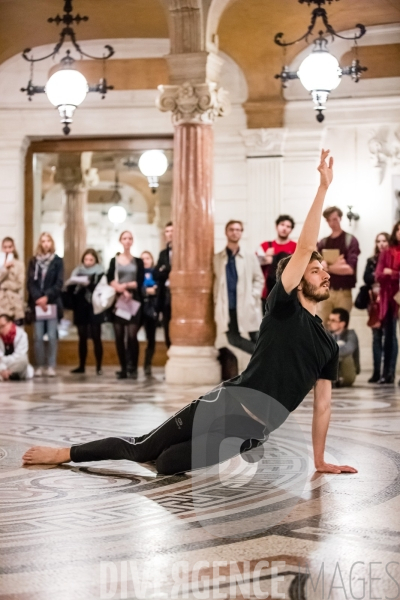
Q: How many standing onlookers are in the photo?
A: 11